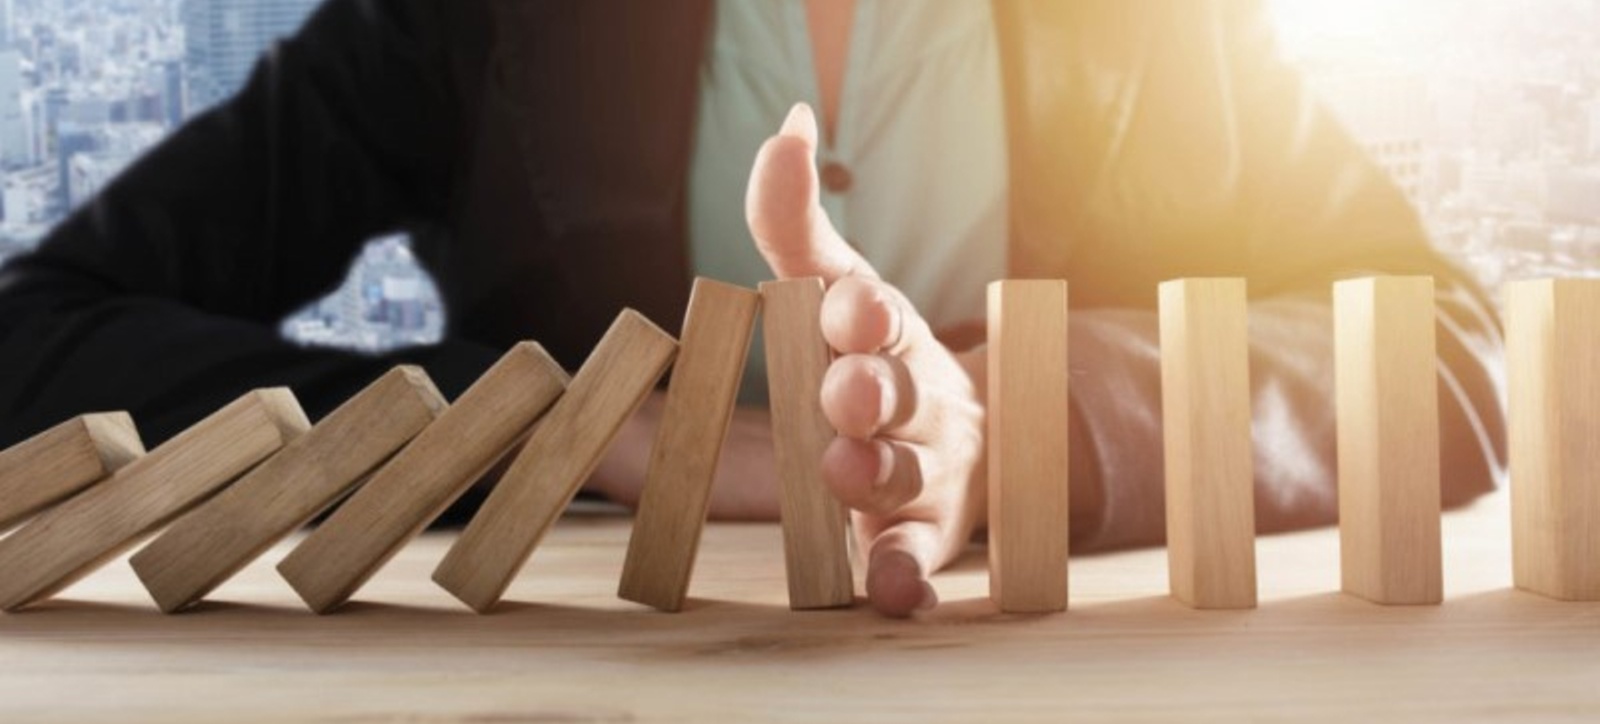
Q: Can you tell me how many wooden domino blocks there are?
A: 11